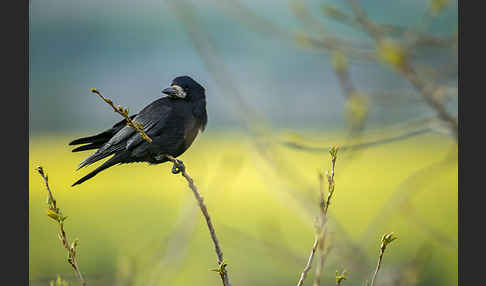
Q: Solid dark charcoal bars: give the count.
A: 2